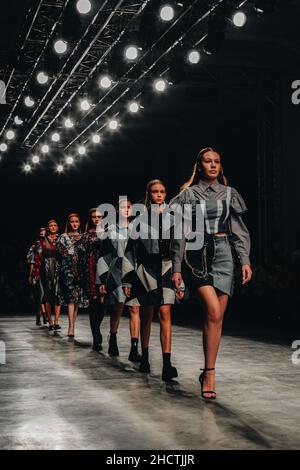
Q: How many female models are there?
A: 7